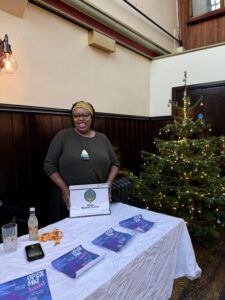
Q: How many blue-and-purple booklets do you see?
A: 4